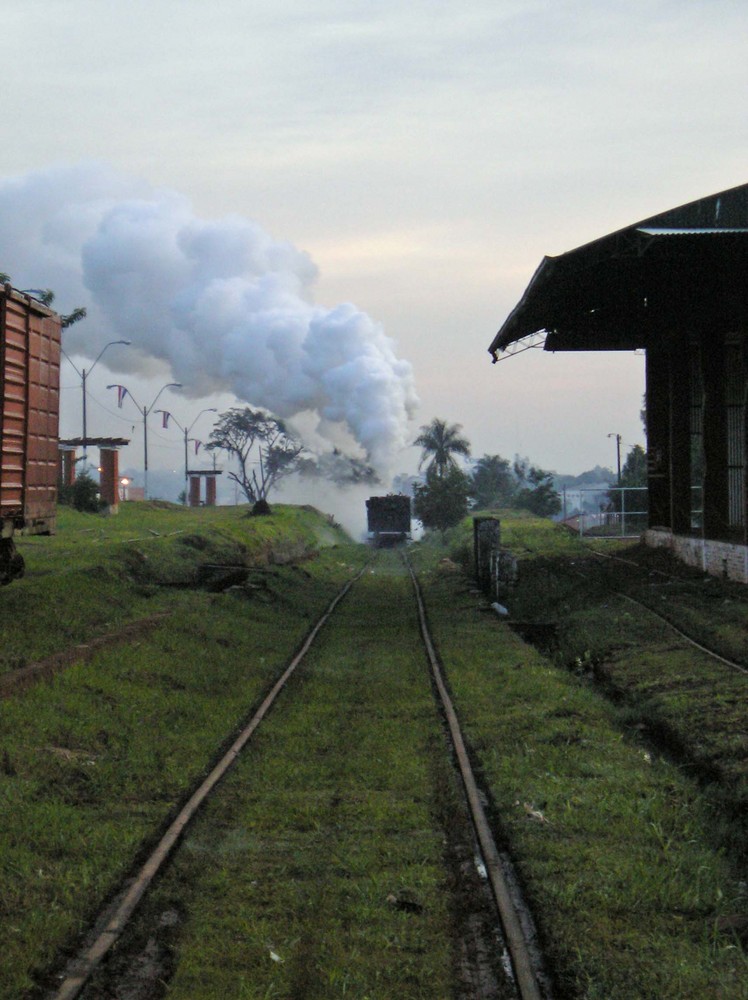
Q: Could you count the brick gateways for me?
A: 2